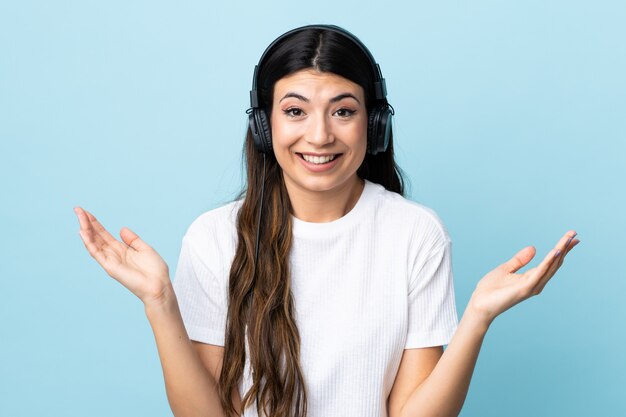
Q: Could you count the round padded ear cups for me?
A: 2